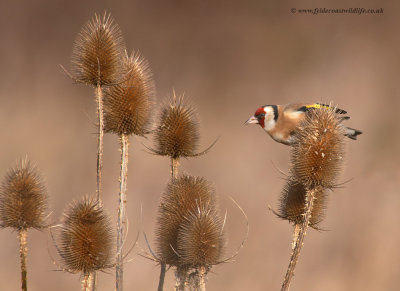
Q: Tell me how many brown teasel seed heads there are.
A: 9